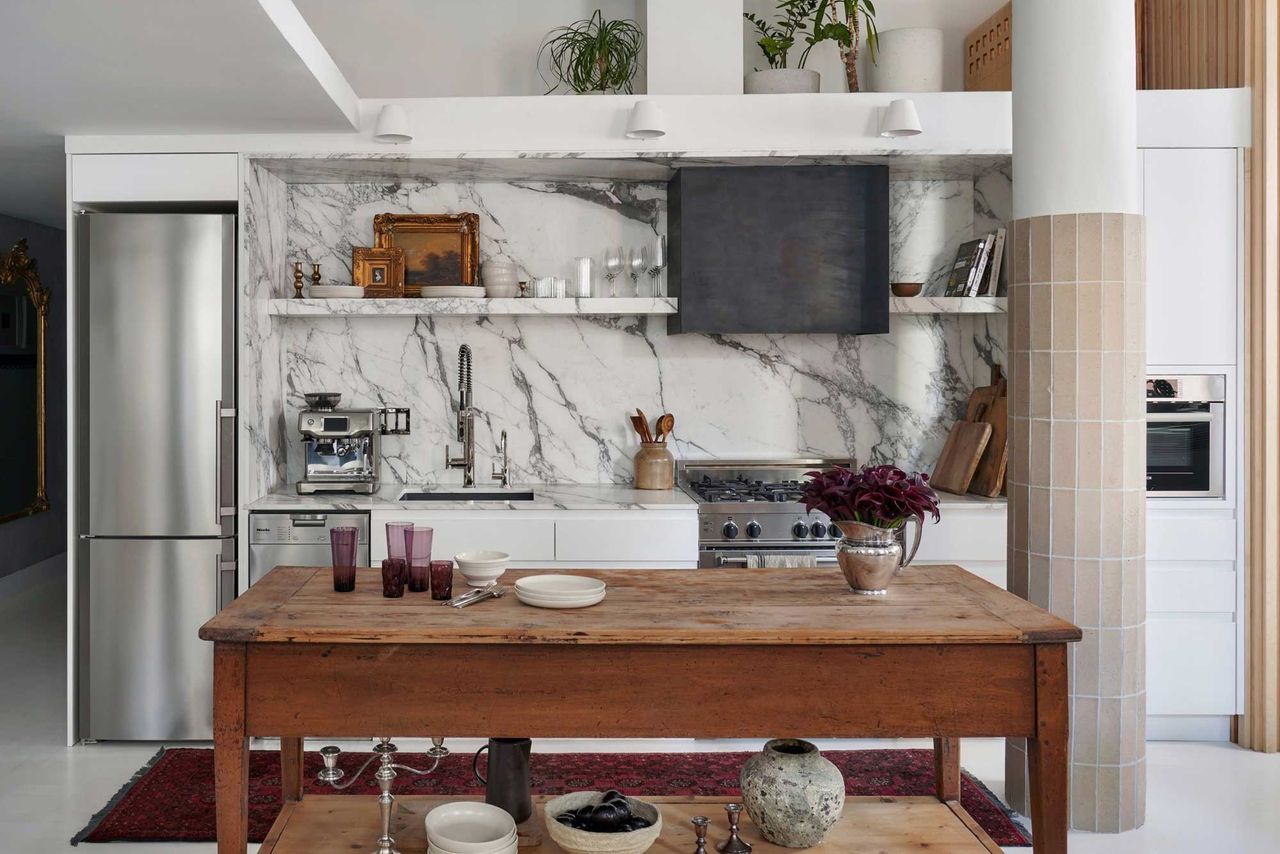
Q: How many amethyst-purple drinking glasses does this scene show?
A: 5